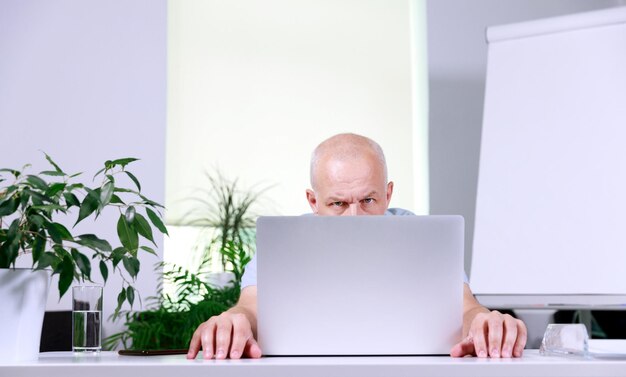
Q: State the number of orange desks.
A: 0